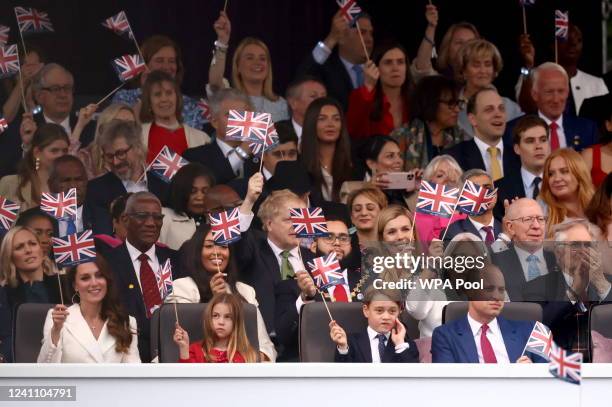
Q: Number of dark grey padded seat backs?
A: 5